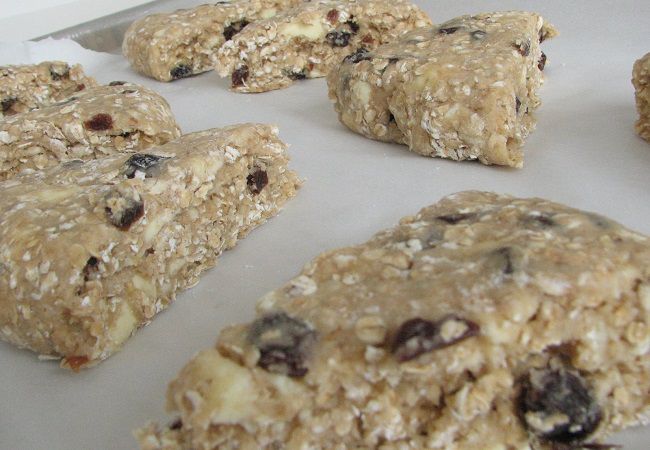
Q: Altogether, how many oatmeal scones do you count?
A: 8